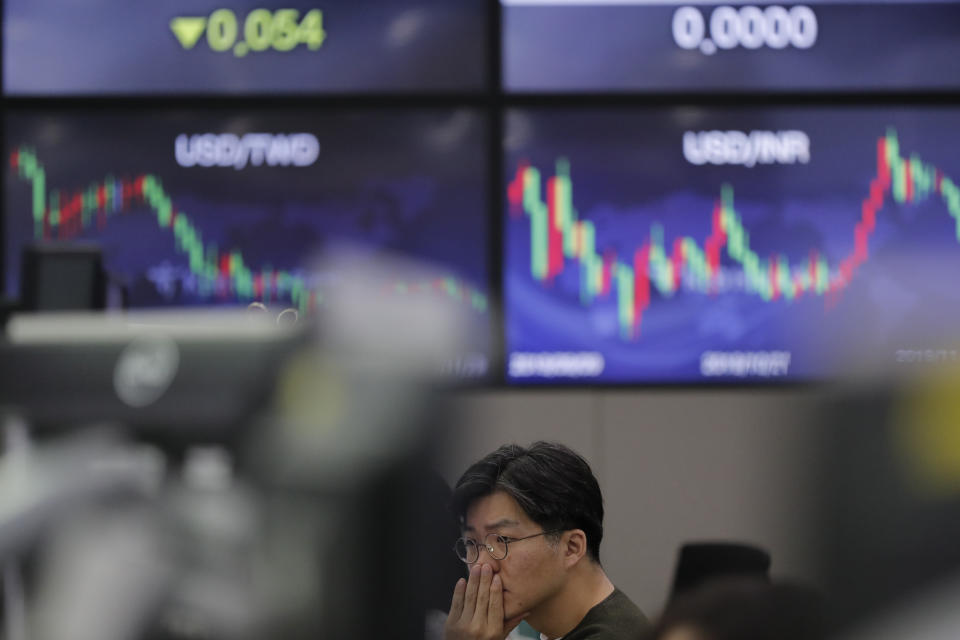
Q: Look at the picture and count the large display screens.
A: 4